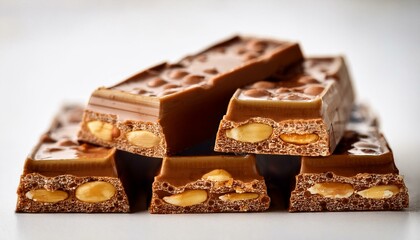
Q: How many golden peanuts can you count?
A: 11